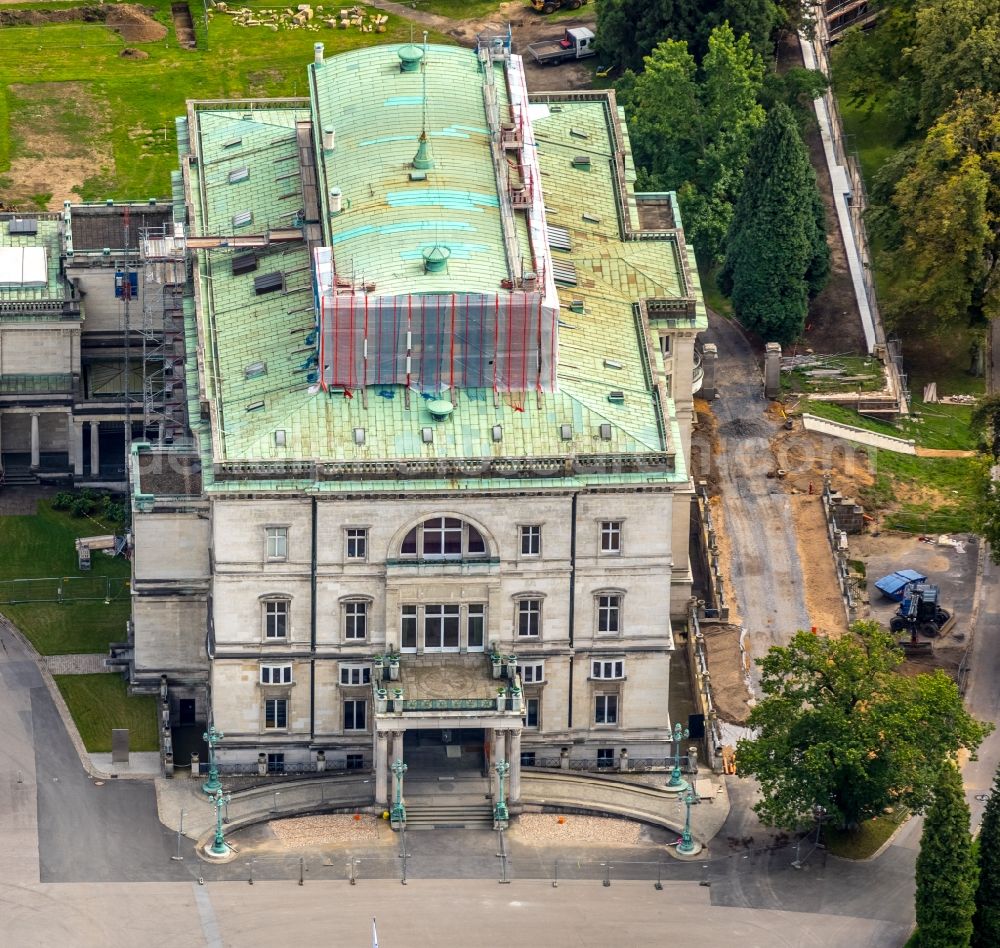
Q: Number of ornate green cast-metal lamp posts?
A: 6